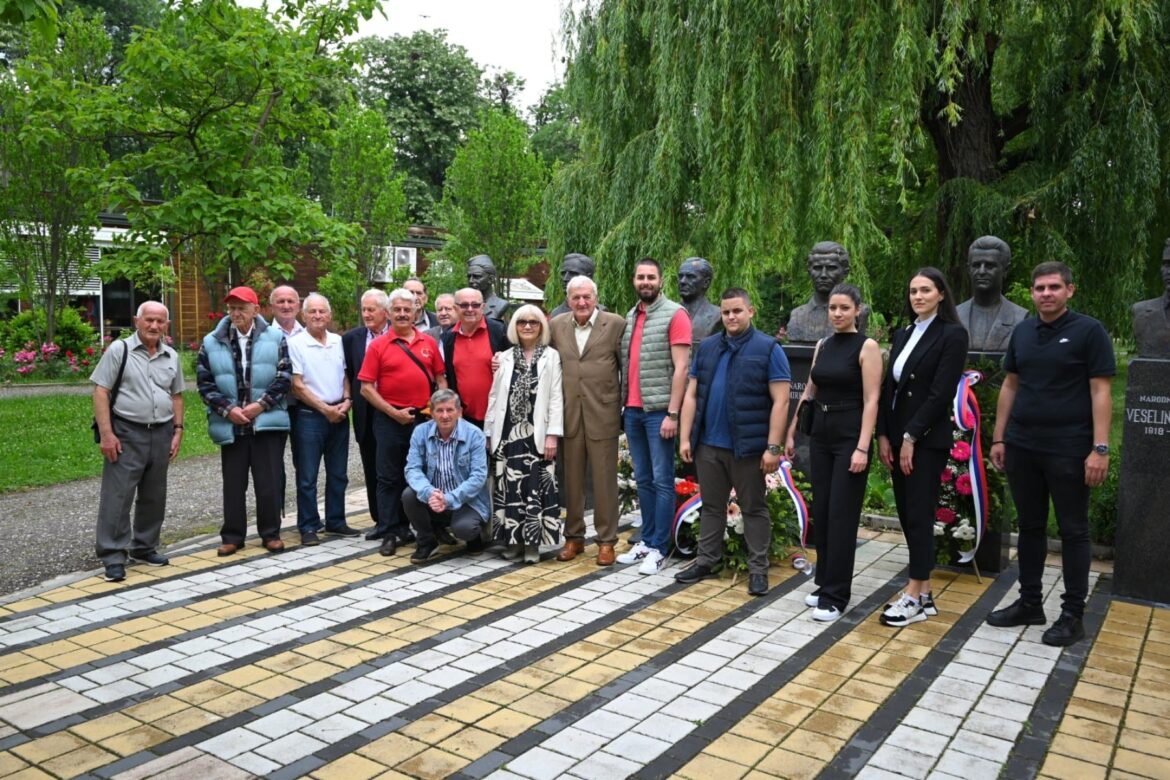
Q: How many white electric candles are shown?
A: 0